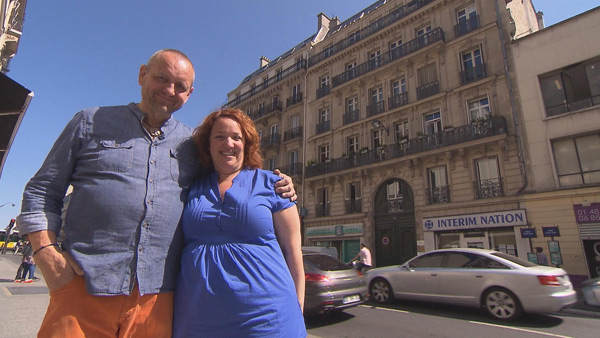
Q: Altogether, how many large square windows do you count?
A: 2